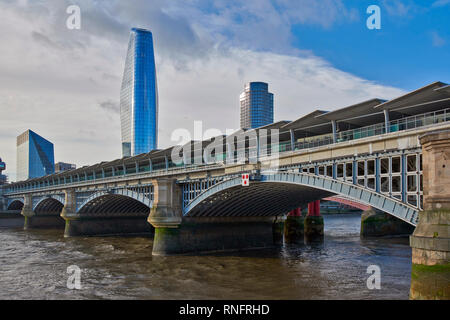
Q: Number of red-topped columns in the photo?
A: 2